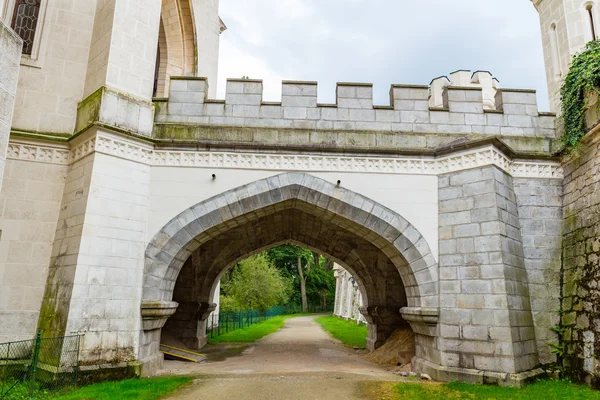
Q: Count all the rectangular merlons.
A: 7